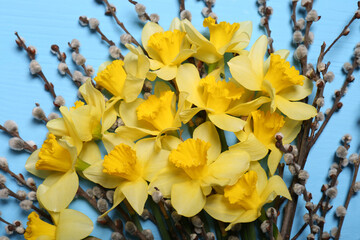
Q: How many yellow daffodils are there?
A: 13